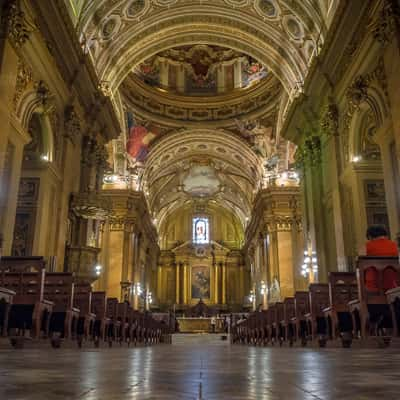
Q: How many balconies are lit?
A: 2